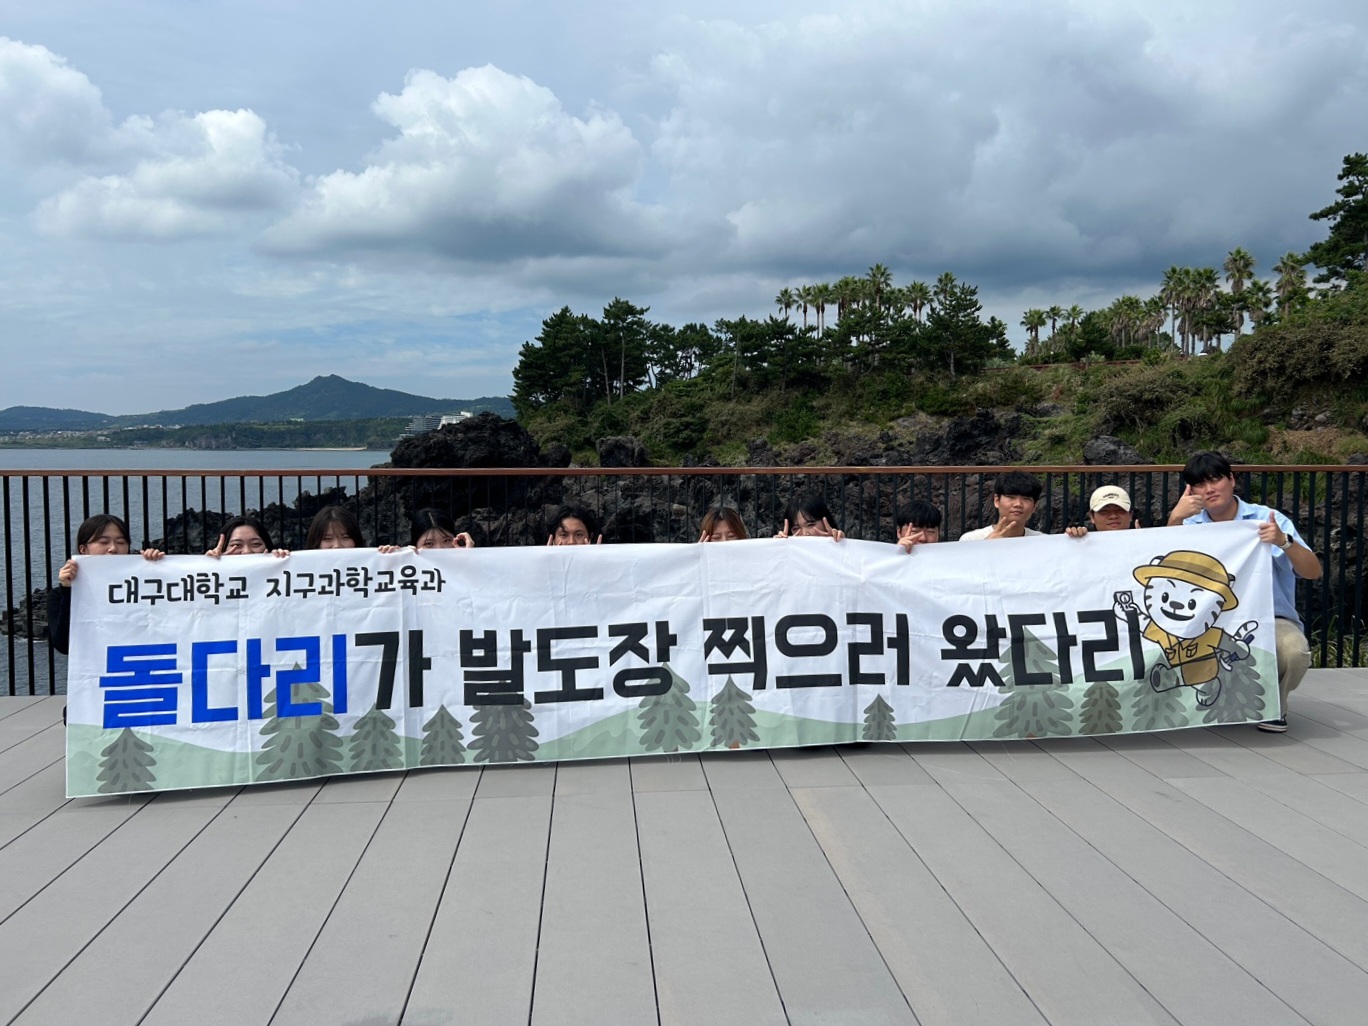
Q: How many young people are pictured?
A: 11